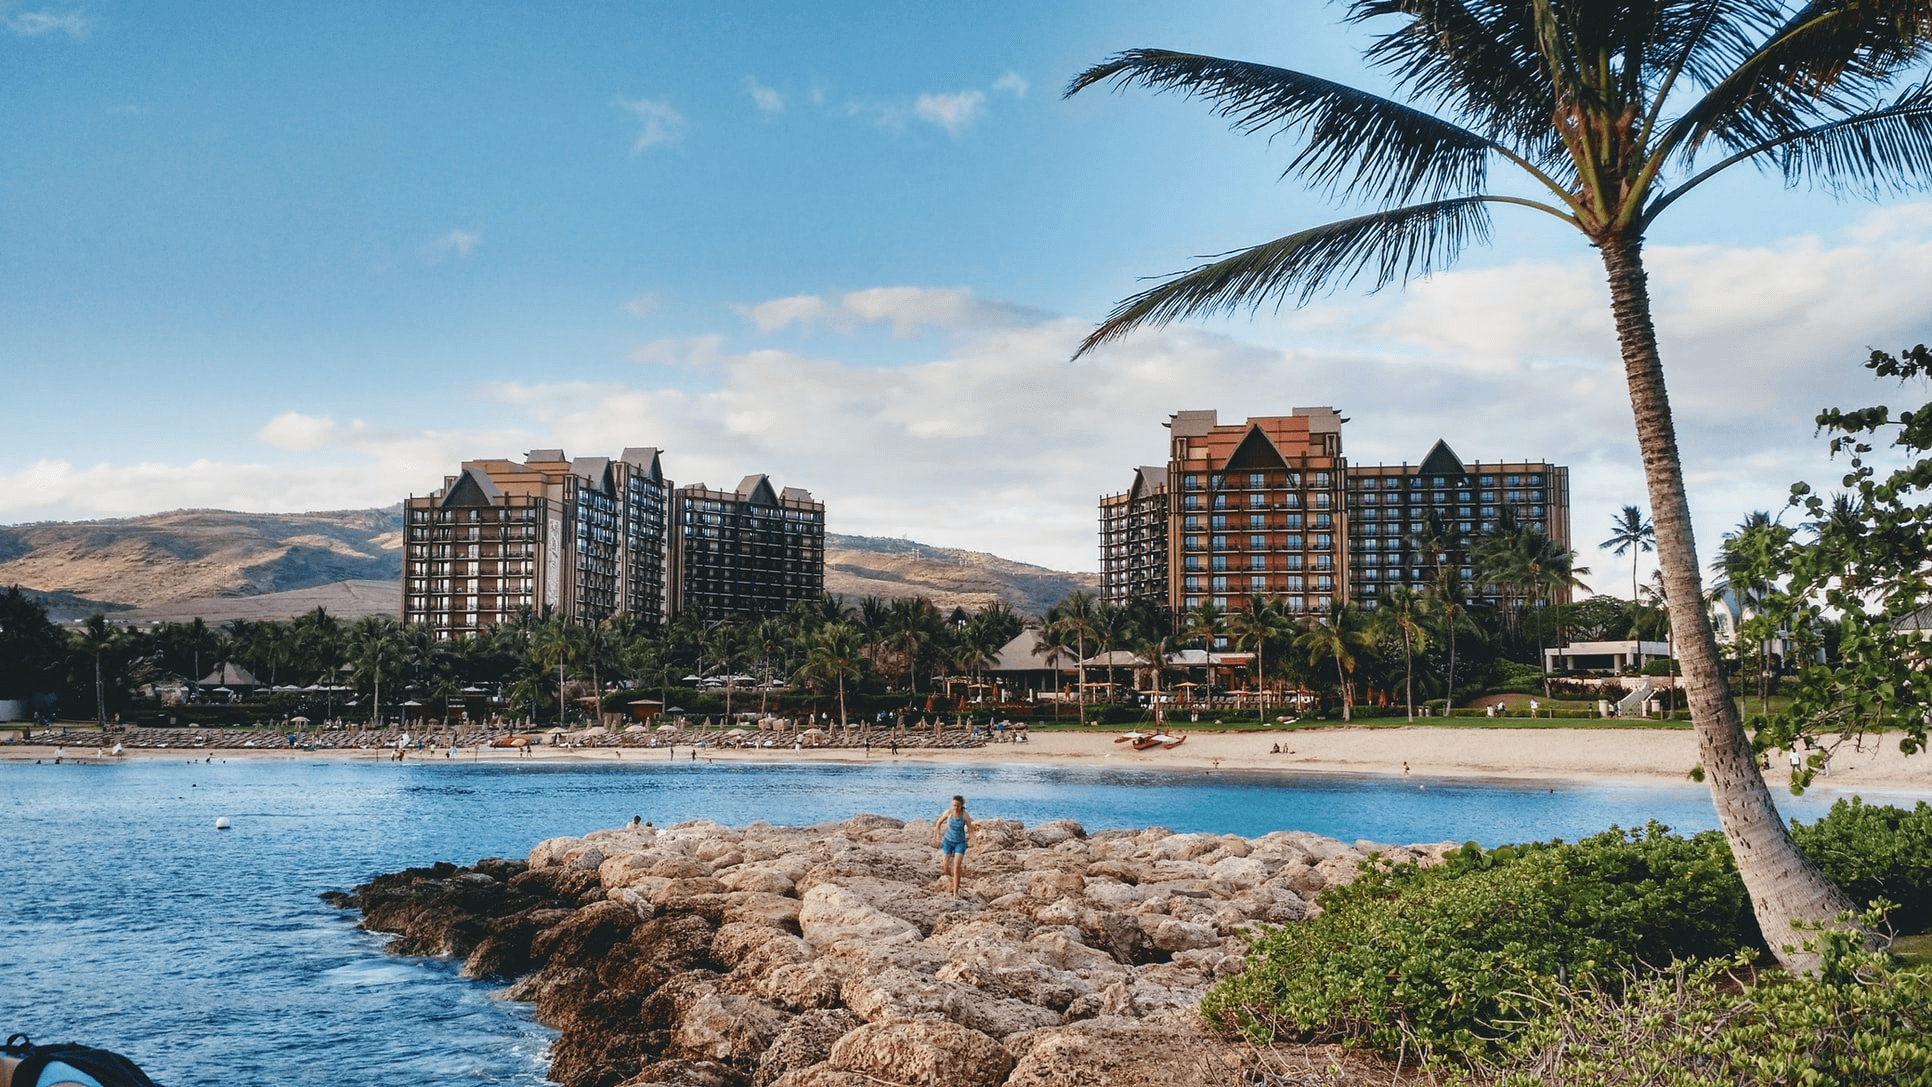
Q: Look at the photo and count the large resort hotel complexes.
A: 2